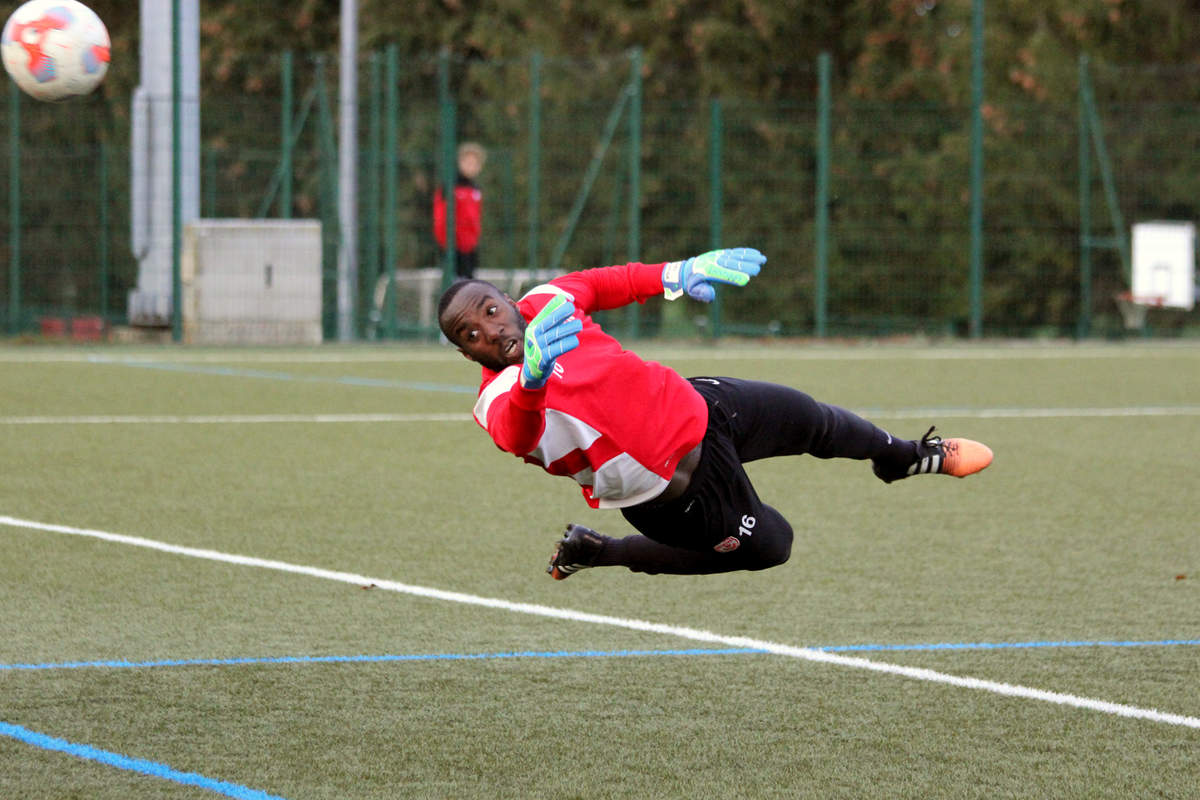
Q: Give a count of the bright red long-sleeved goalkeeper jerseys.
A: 1